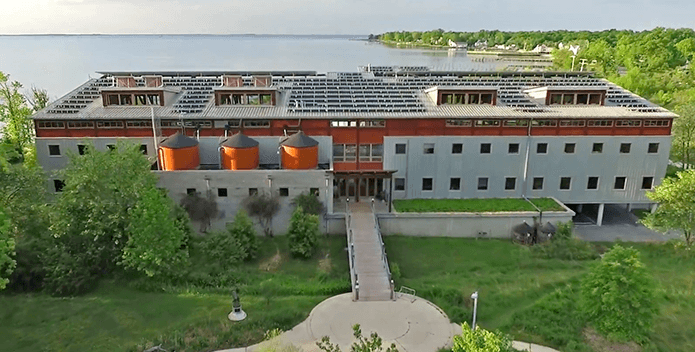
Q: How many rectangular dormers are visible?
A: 4